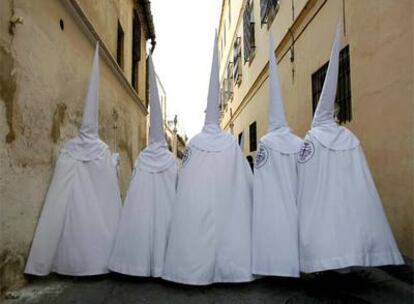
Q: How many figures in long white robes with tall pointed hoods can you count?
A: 5